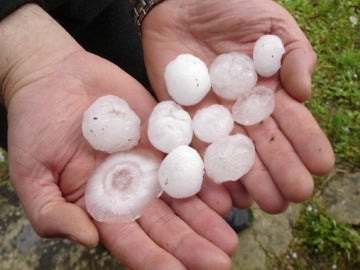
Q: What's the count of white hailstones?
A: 10